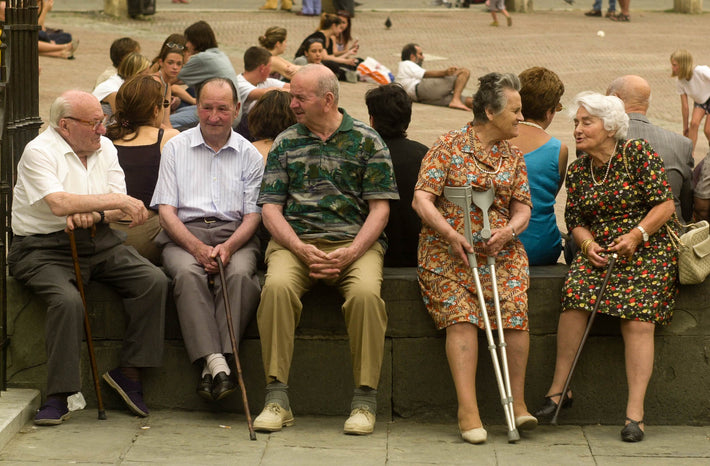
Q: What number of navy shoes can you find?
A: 2